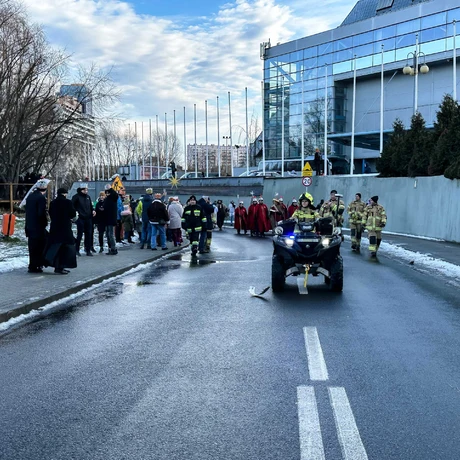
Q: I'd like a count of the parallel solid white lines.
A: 2